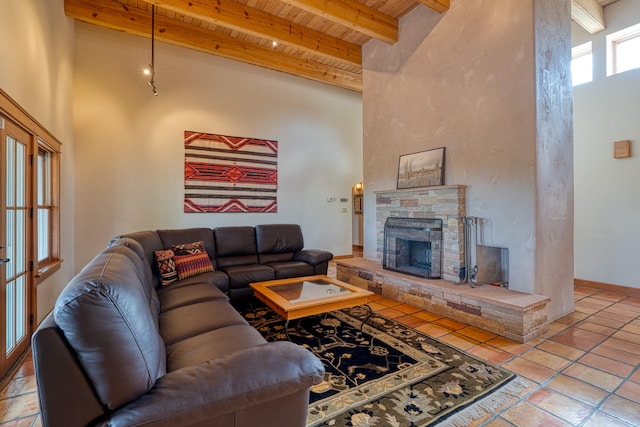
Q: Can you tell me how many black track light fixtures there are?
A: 1